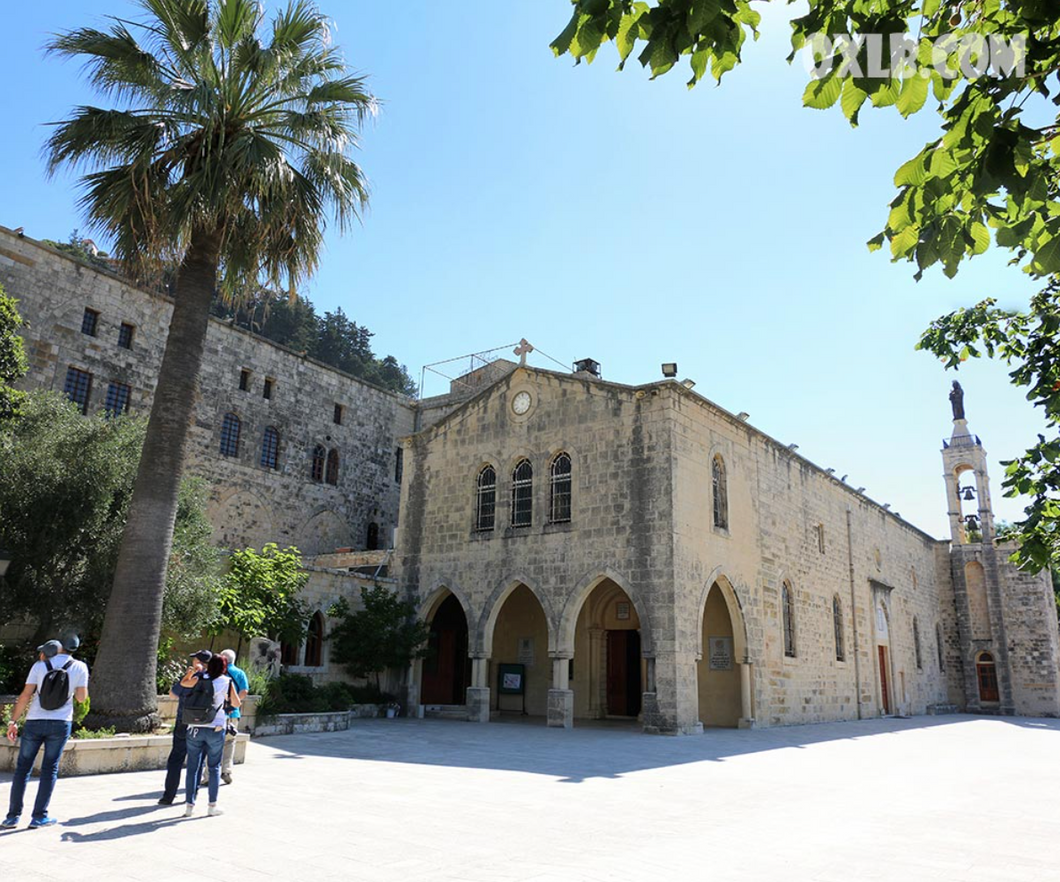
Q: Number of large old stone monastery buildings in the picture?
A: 2